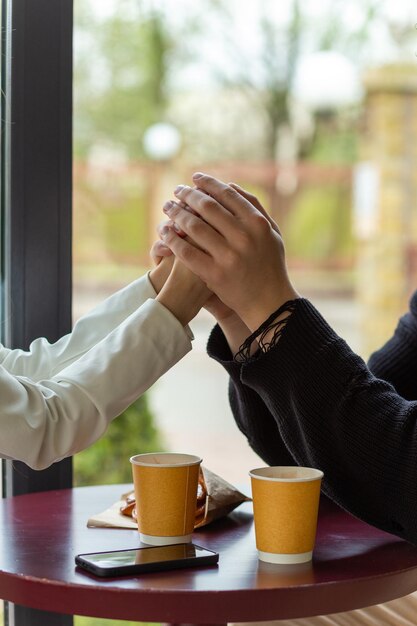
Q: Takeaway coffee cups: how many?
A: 2